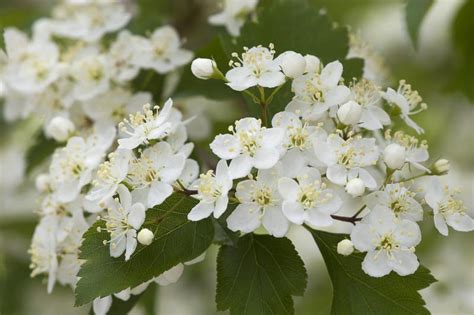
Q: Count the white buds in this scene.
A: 11